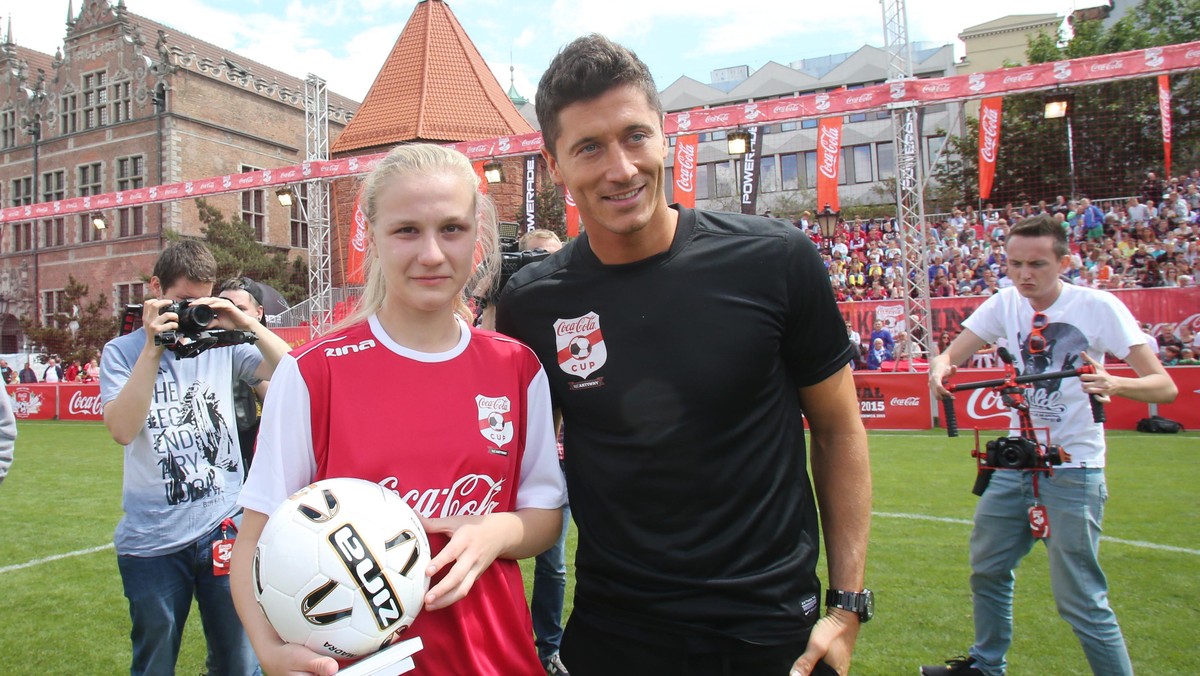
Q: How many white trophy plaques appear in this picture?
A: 2